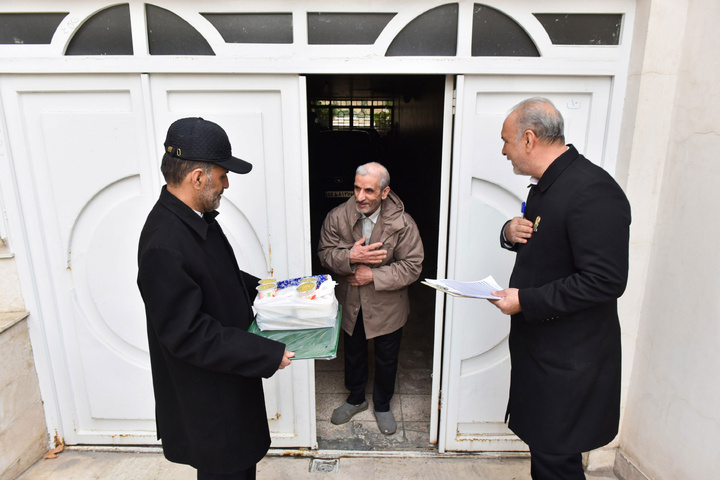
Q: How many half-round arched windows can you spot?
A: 2